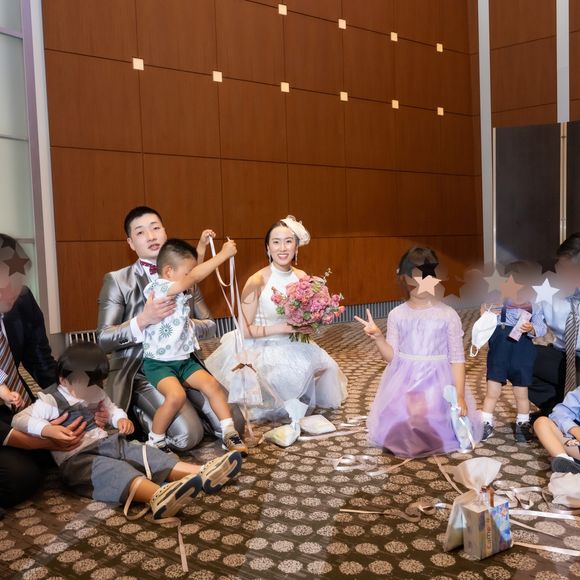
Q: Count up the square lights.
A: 10